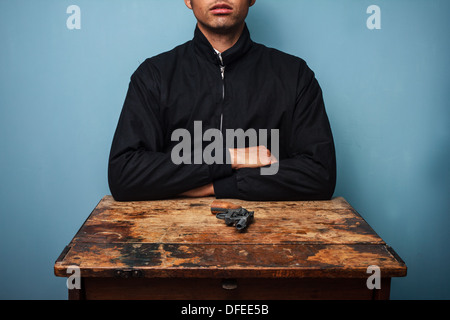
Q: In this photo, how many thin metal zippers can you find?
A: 1